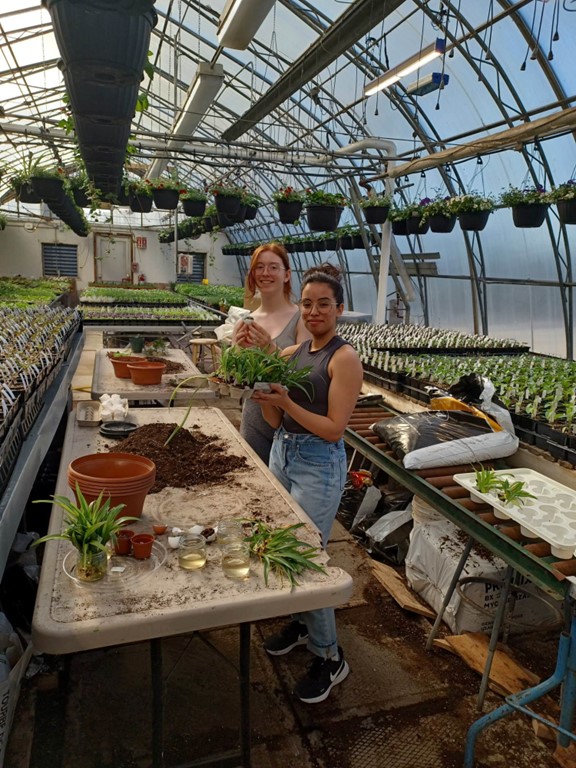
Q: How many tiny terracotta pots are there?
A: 2